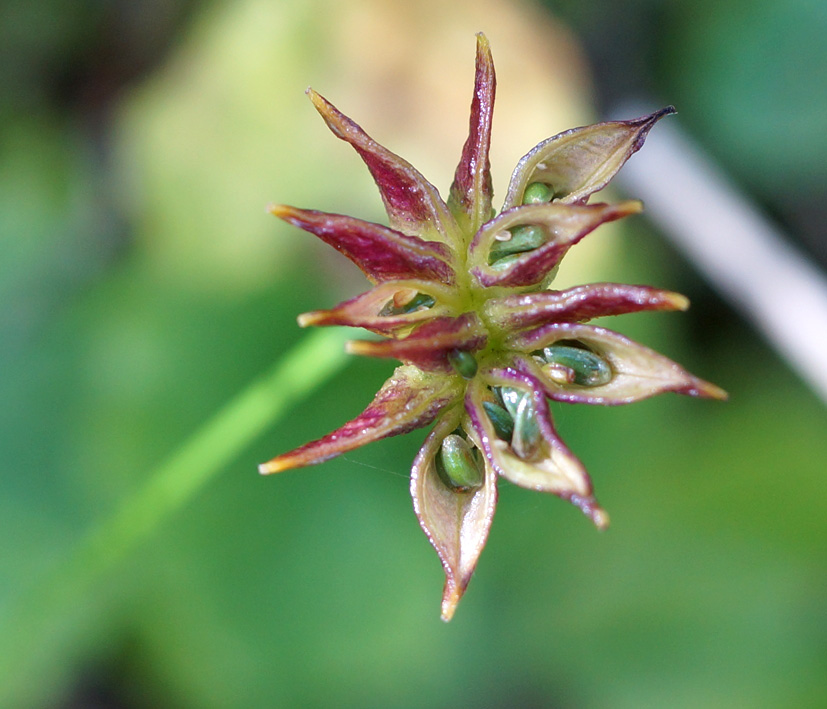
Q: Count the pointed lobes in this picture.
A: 12